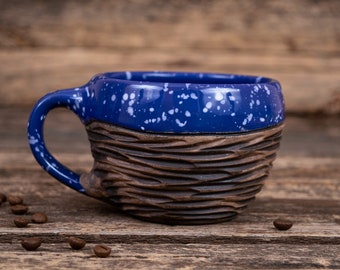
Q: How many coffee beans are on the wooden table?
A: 9